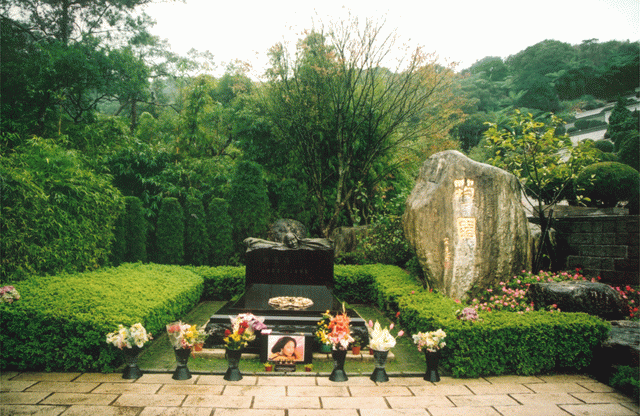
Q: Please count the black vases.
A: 6